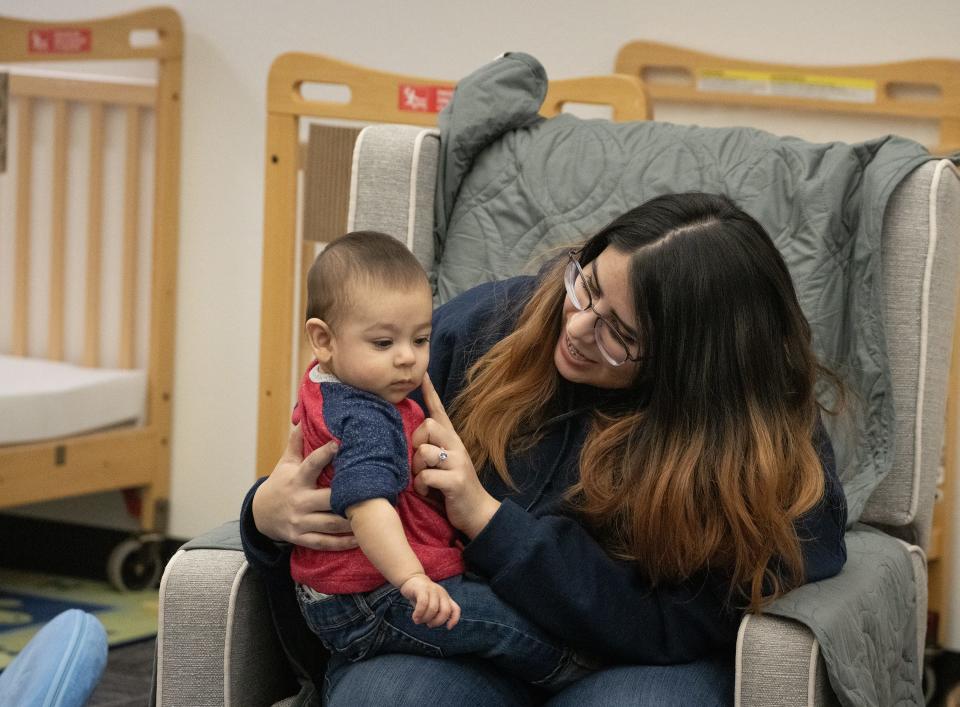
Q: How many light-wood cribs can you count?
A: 3